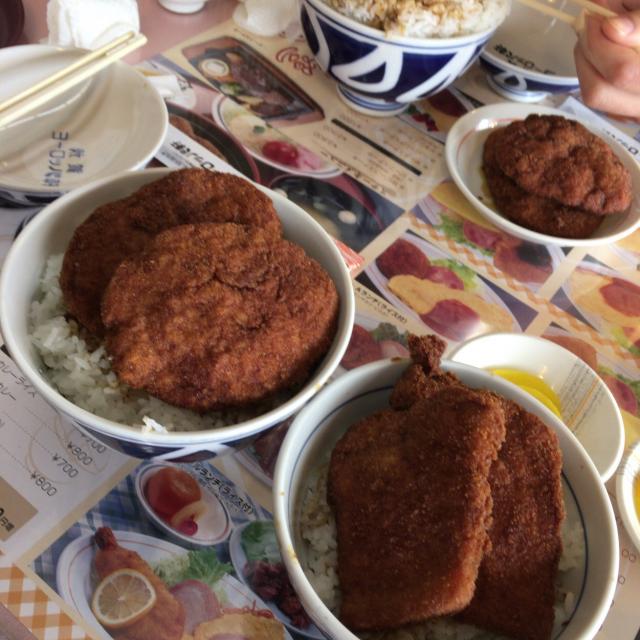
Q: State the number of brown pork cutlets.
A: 6